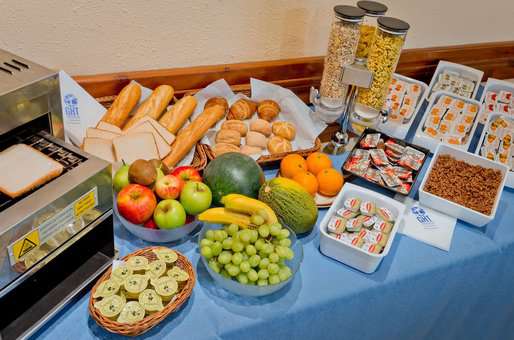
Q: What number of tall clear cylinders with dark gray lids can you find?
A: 3